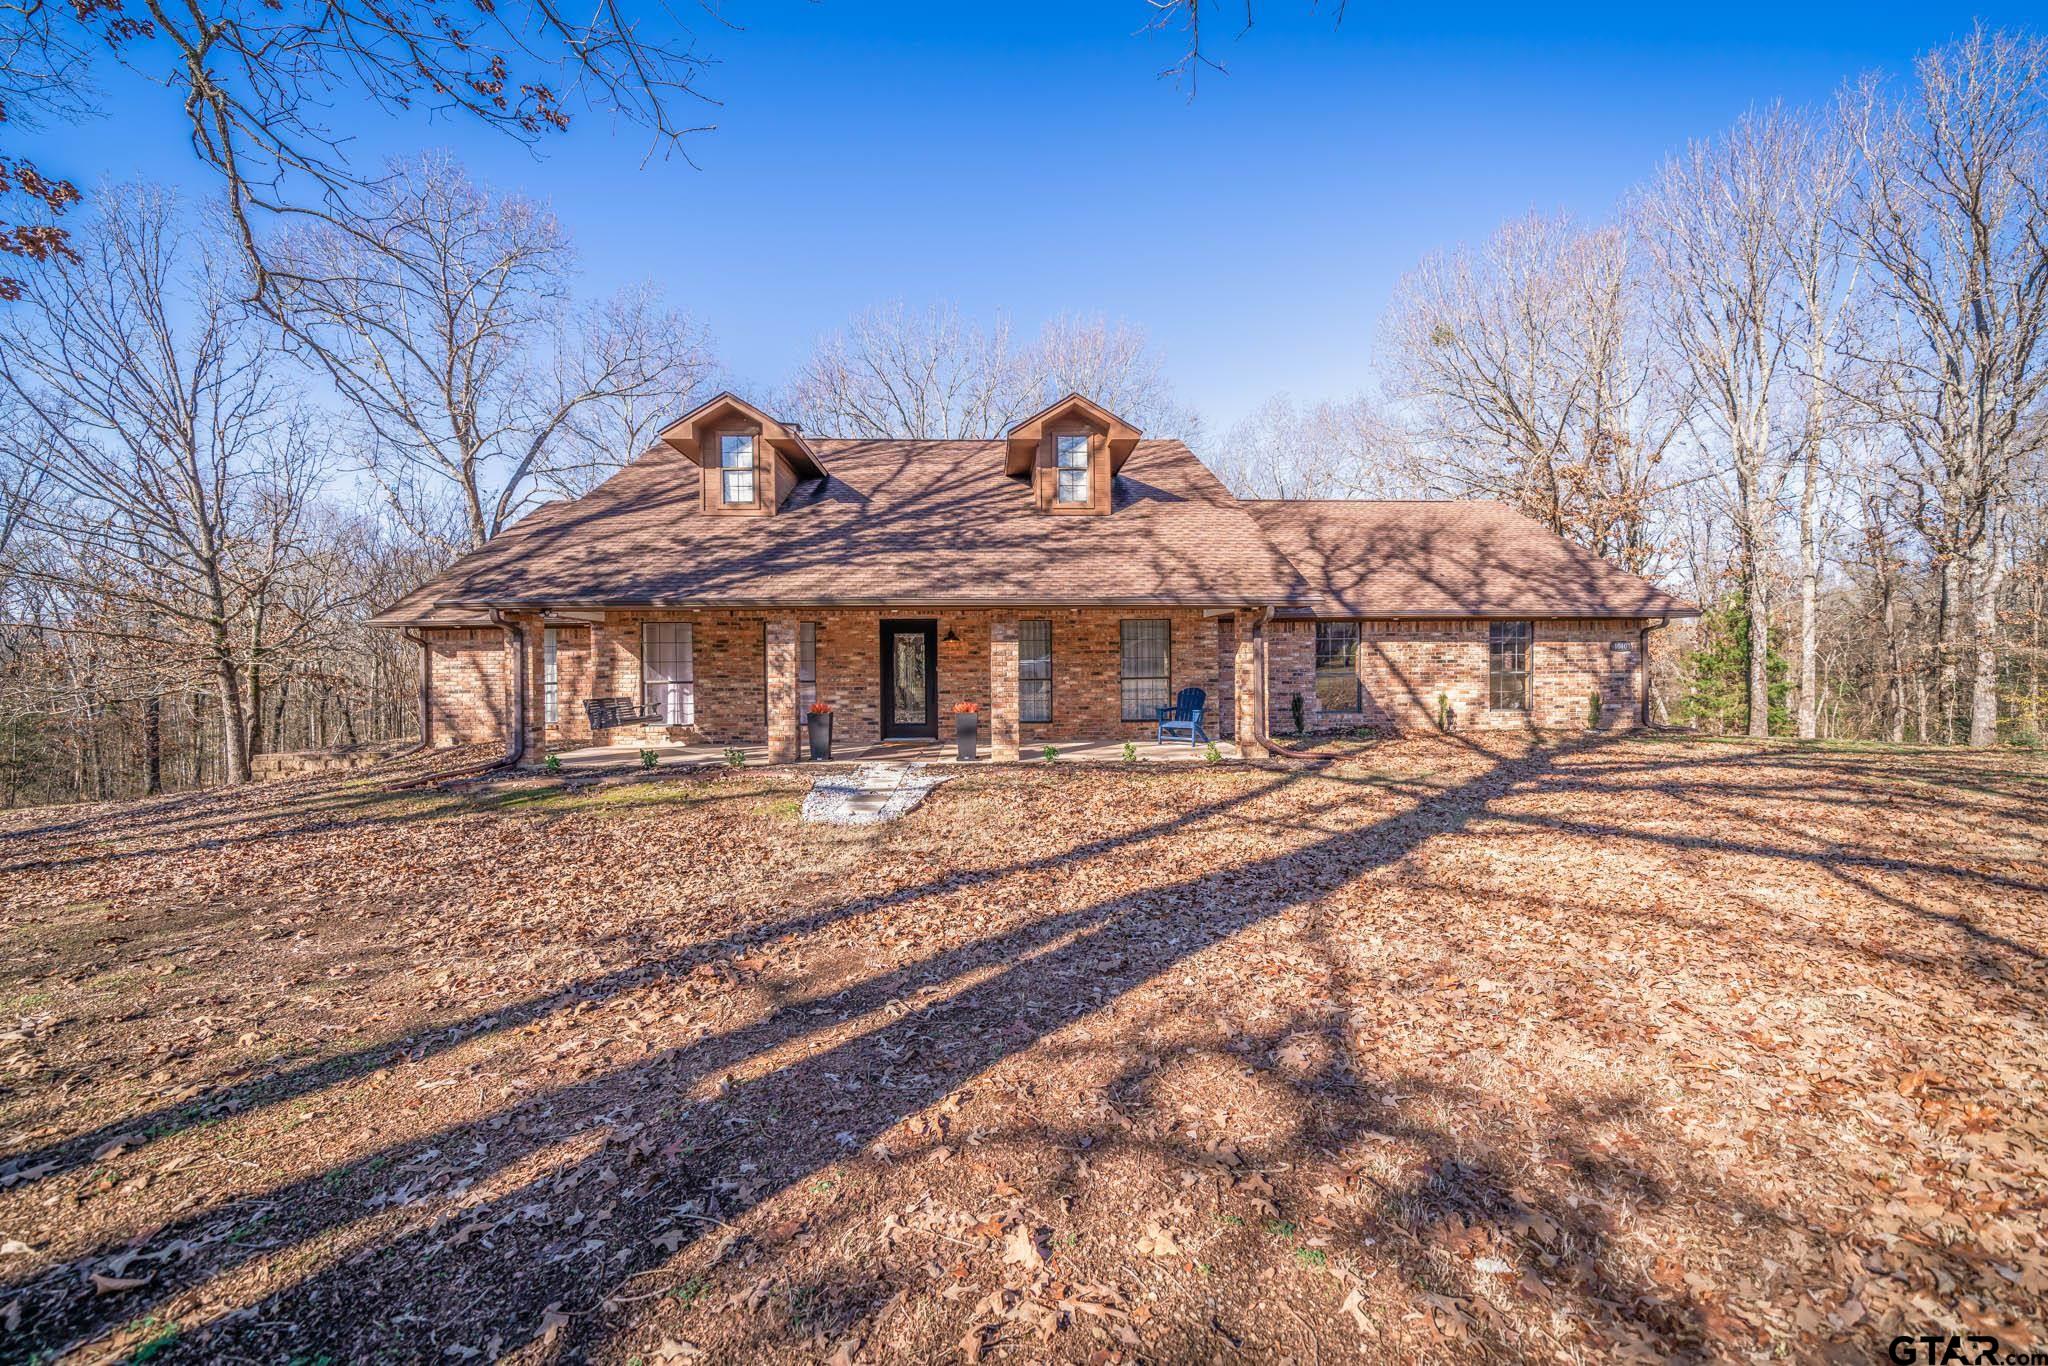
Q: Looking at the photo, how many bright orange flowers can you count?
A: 2